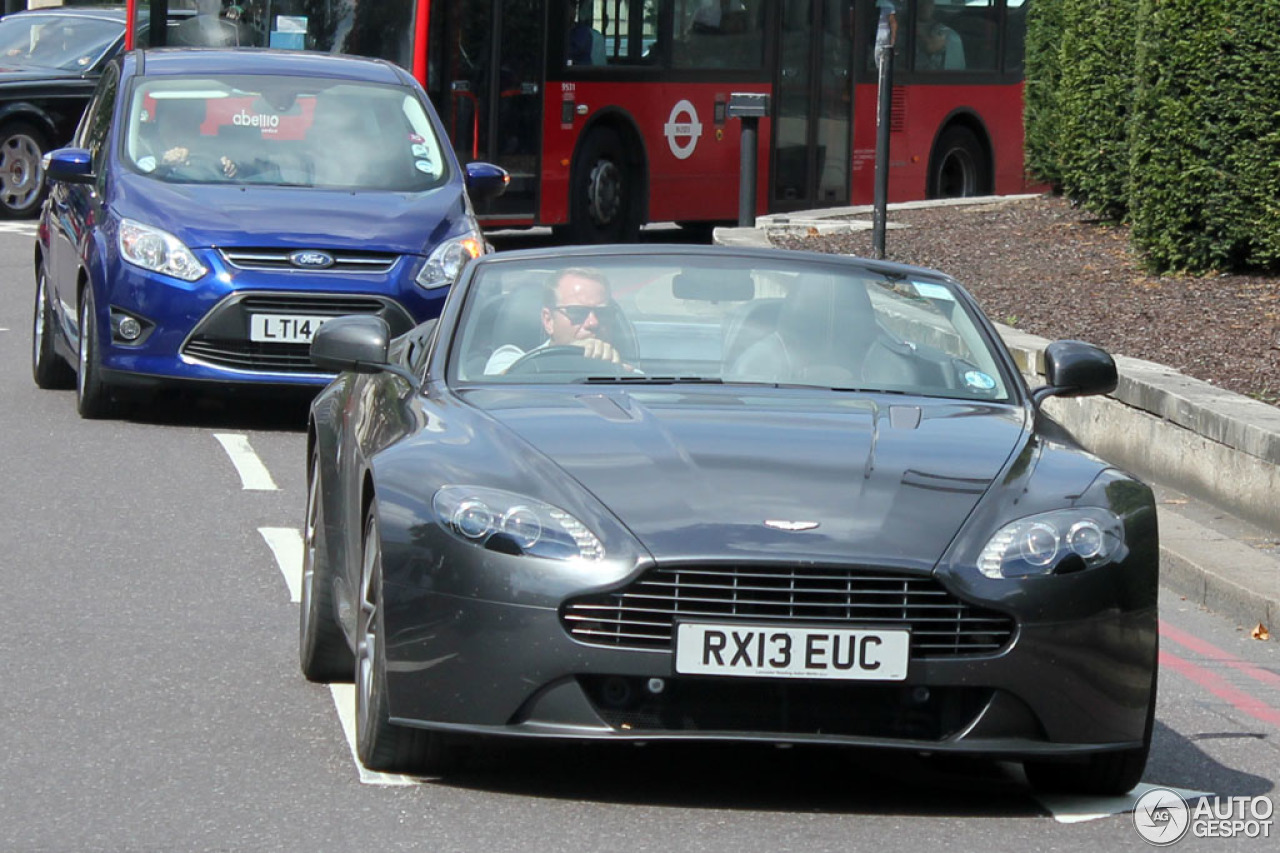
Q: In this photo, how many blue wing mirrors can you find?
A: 2